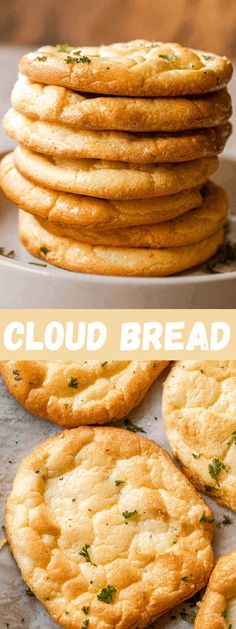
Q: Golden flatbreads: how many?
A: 11